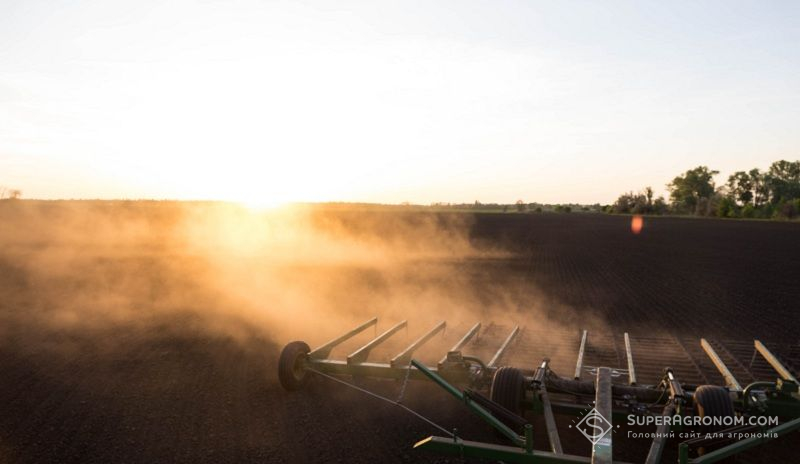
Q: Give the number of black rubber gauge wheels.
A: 3